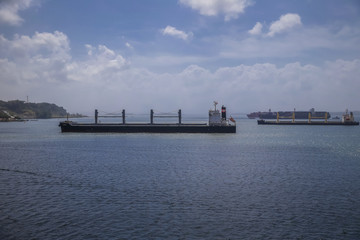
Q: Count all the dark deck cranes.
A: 4